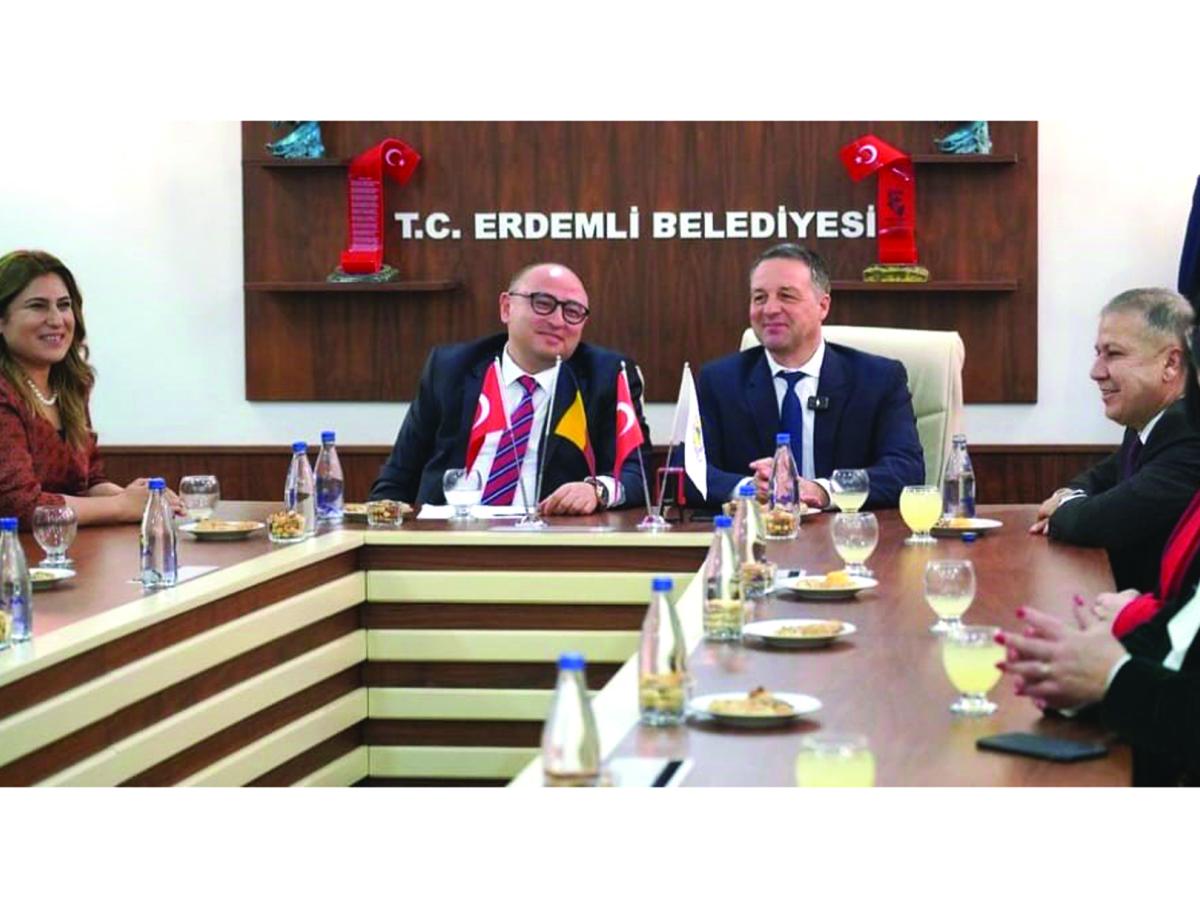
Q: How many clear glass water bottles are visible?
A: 10